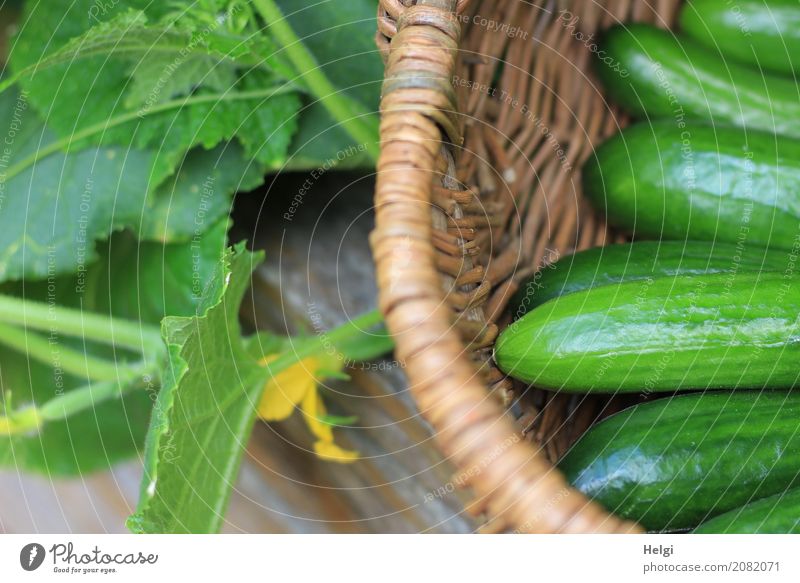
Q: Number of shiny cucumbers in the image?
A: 7